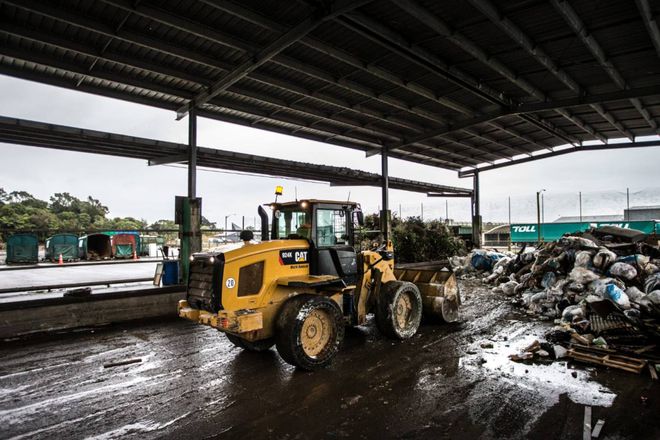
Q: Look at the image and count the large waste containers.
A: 4